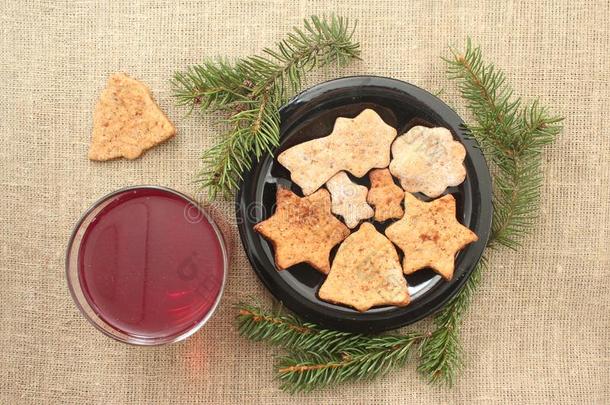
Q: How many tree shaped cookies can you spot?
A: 0